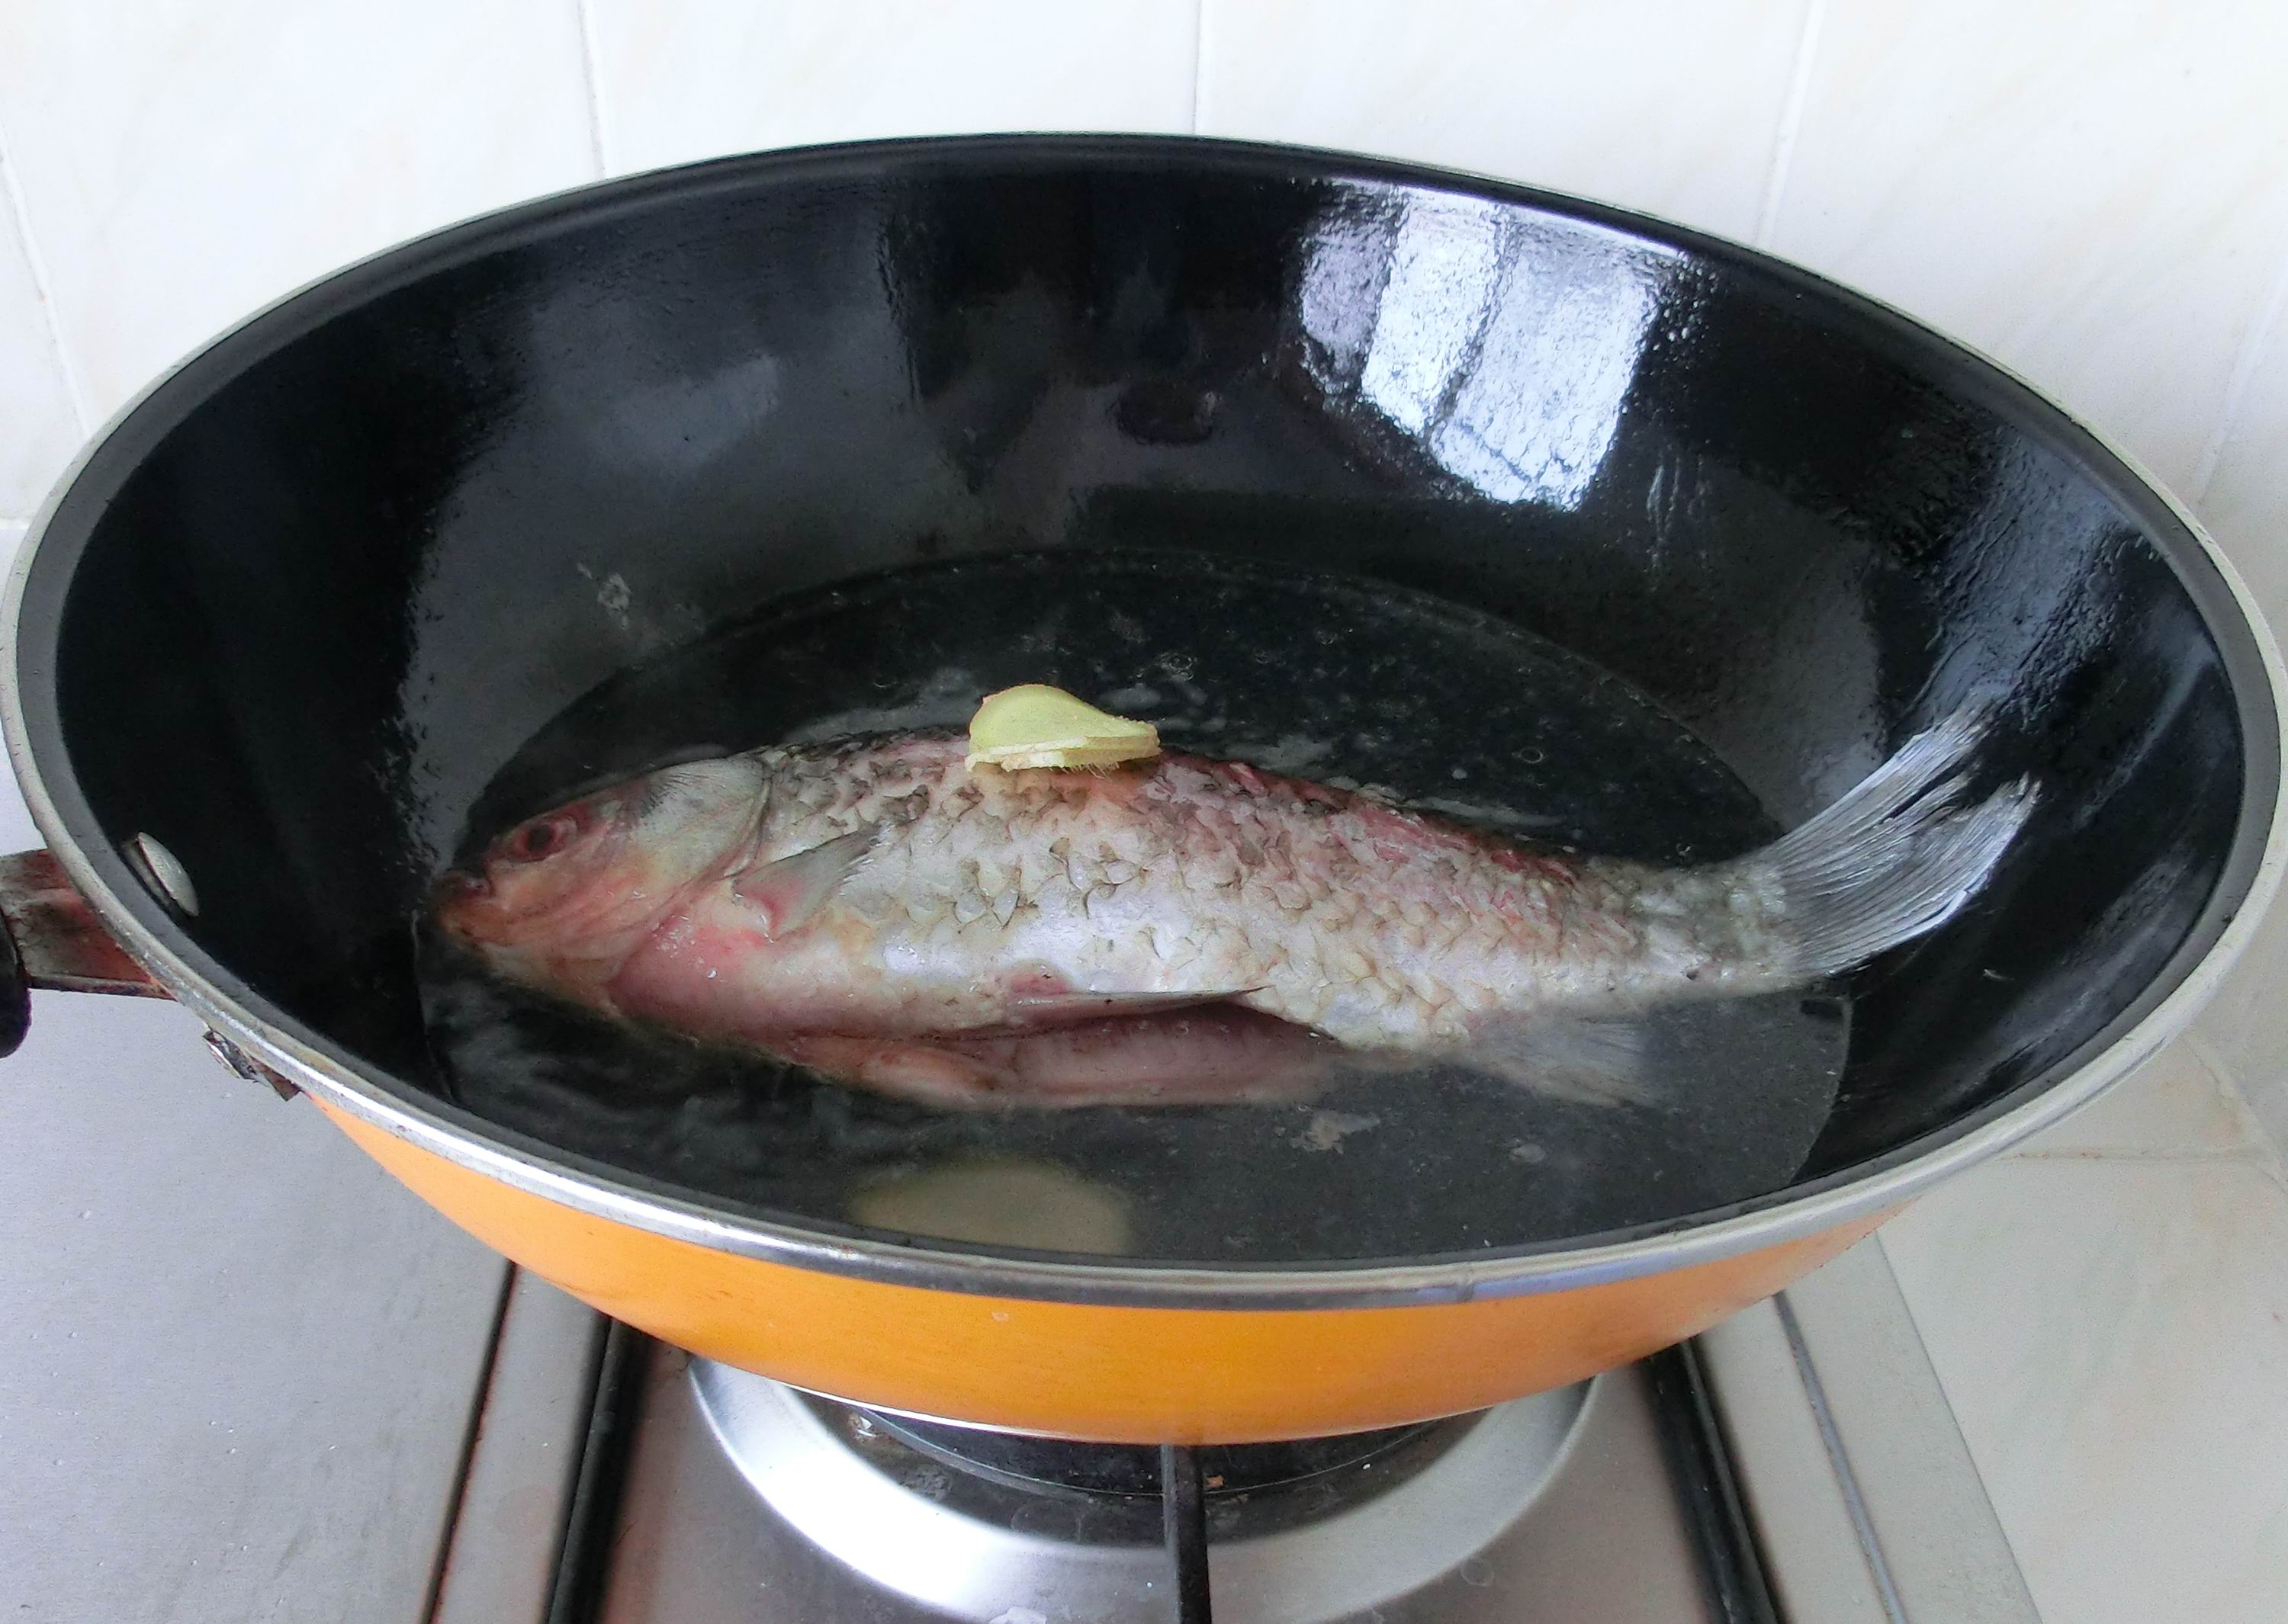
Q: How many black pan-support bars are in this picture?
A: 3